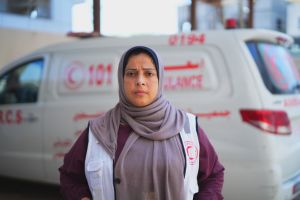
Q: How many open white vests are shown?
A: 1